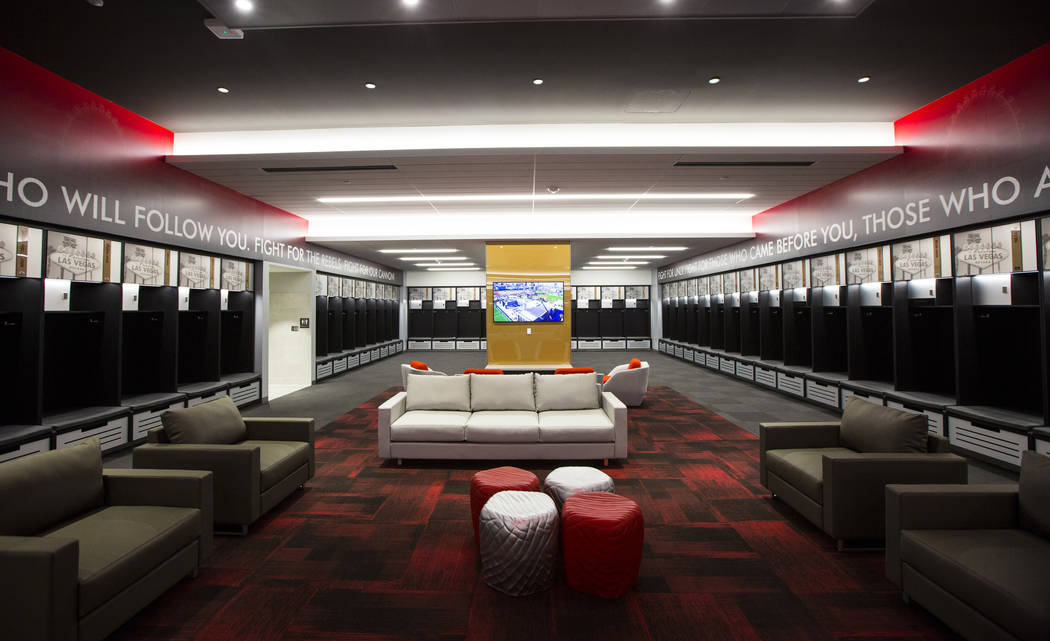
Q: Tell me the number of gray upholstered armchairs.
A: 4